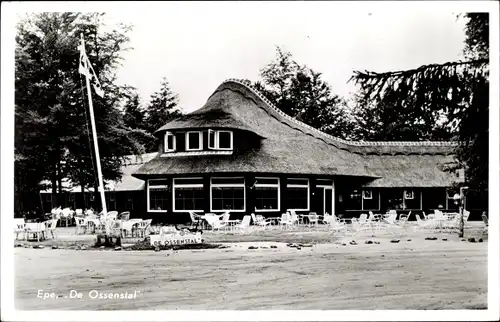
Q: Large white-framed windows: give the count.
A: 5